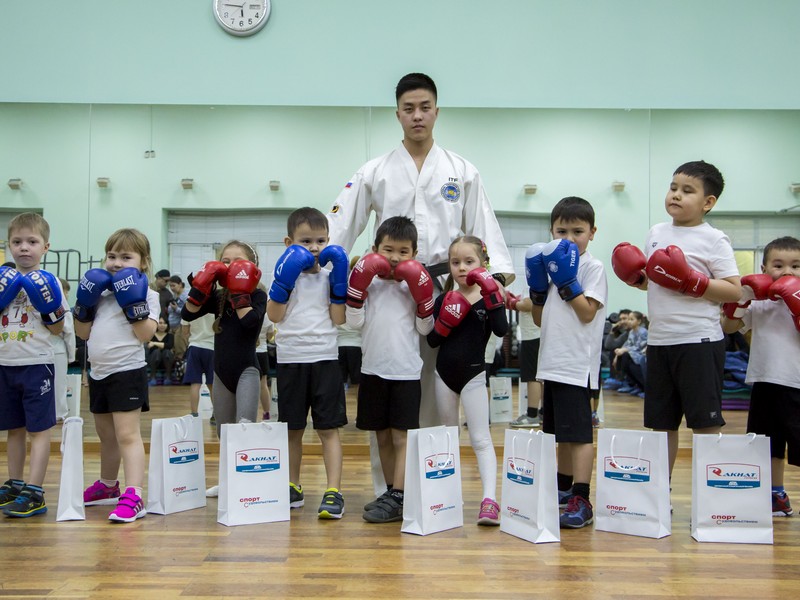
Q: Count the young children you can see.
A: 9